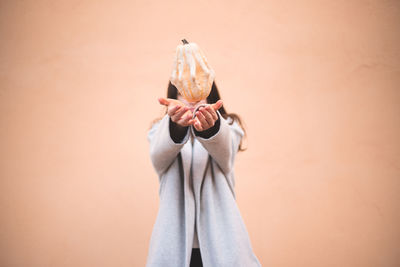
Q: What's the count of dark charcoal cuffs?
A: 2